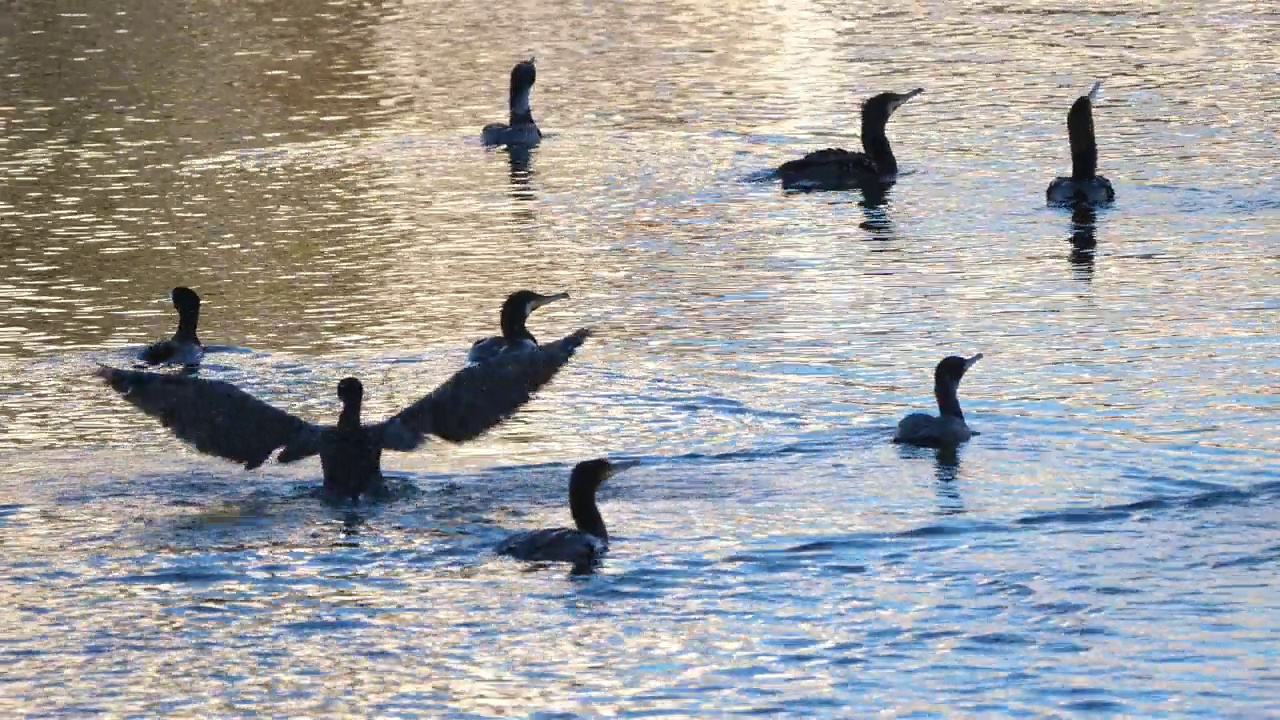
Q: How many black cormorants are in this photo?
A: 8